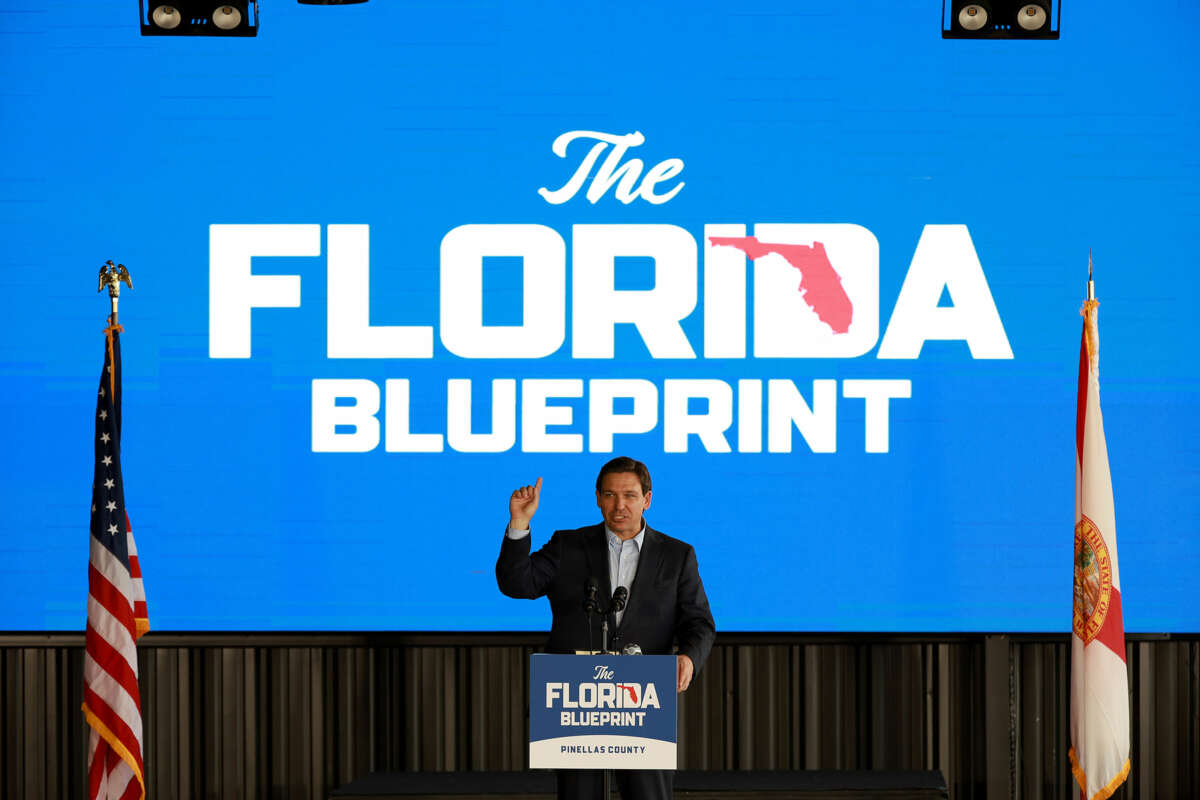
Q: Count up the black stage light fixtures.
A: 2